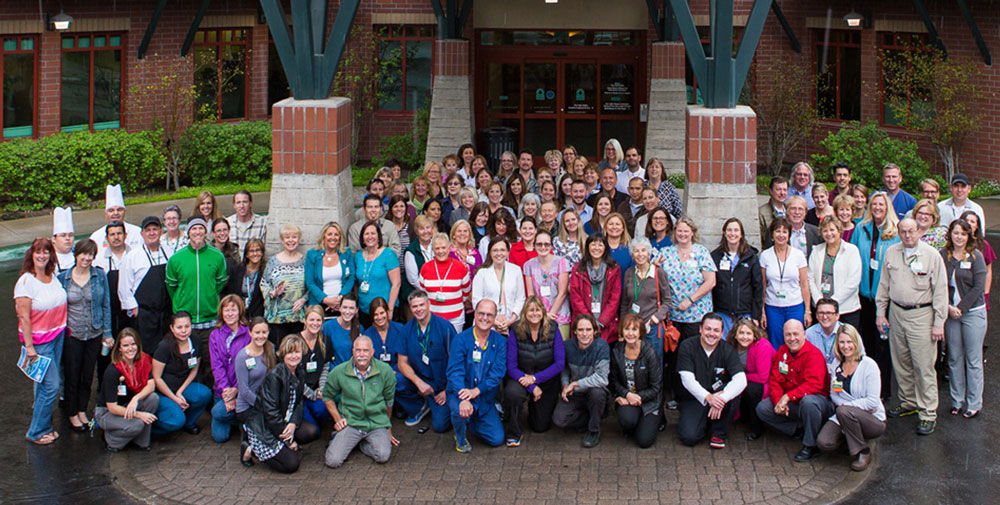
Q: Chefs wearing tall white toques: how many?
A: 2